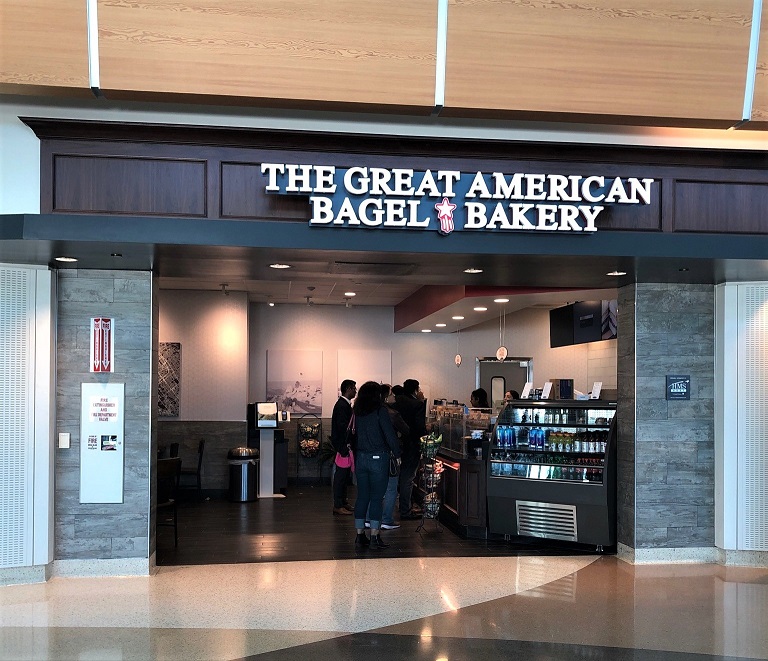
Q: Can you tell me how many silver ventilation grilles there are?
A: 1